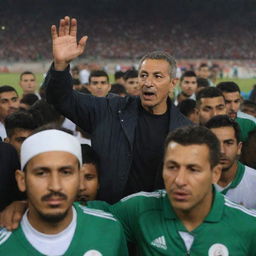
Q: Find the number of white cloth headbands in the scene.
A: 1